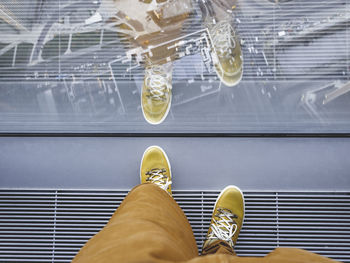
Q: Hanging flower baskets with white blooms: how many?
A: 0